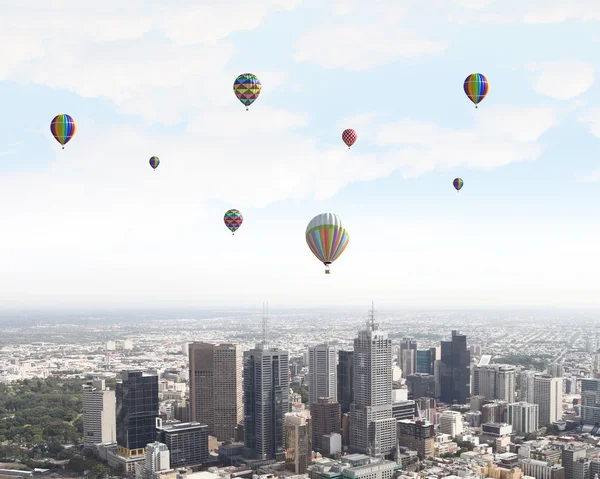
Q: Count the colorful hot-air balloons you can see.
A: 8